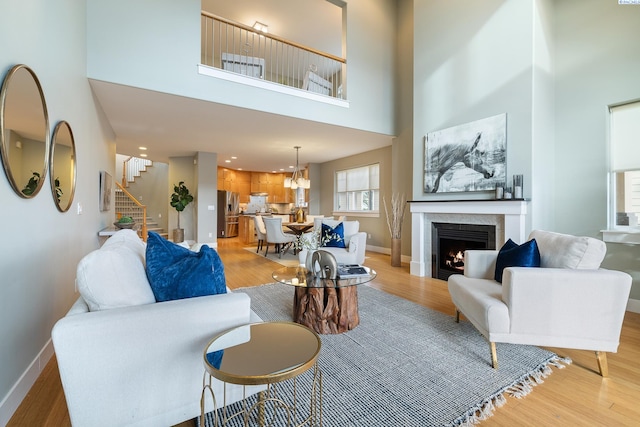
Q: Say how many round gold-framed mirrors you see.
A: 2